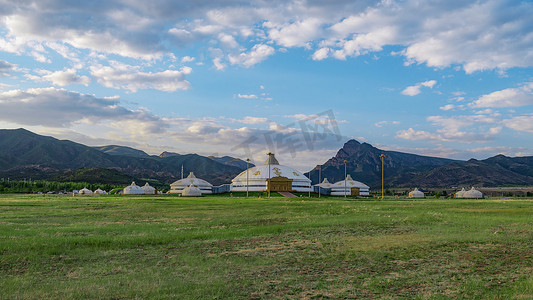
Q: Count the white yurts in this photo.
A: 12